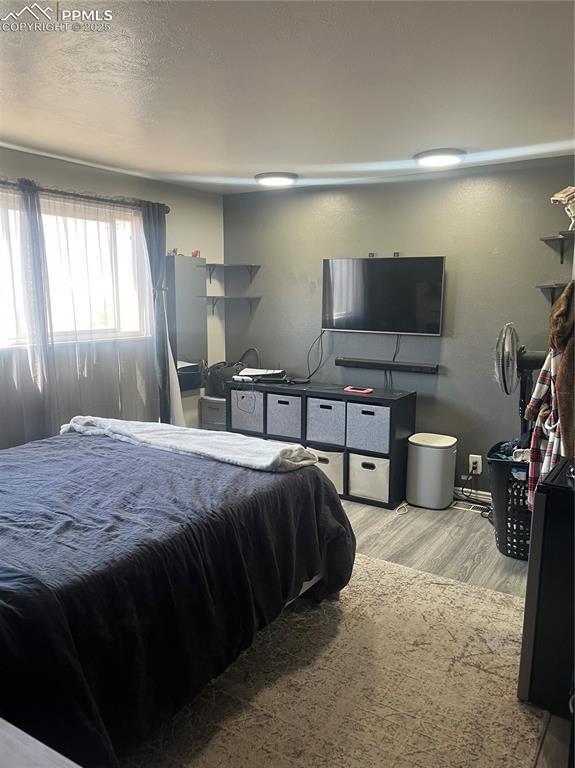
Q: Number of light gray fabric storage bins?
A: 4